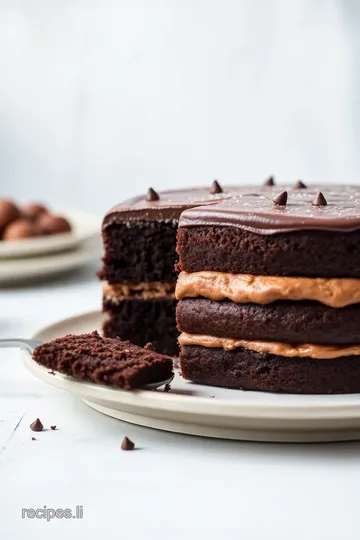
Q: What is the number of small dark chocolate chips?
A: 8